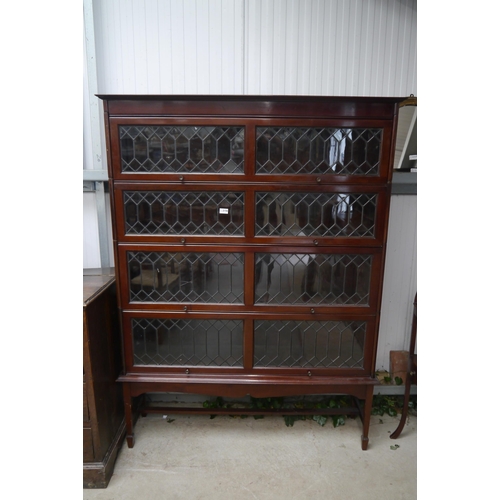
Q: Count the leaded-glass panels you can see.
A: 8